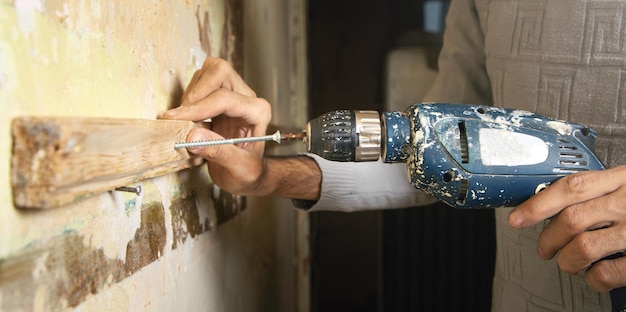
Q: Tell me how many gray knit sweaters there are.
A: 1